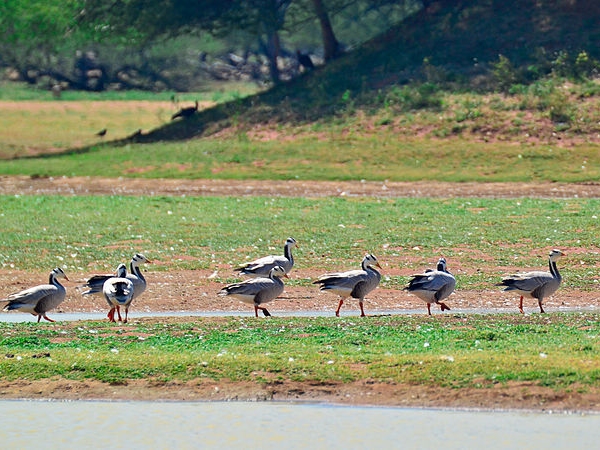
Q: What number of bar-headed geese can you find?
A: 8